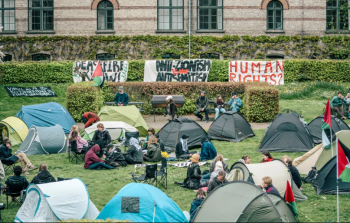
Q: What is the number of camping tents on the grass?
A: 15